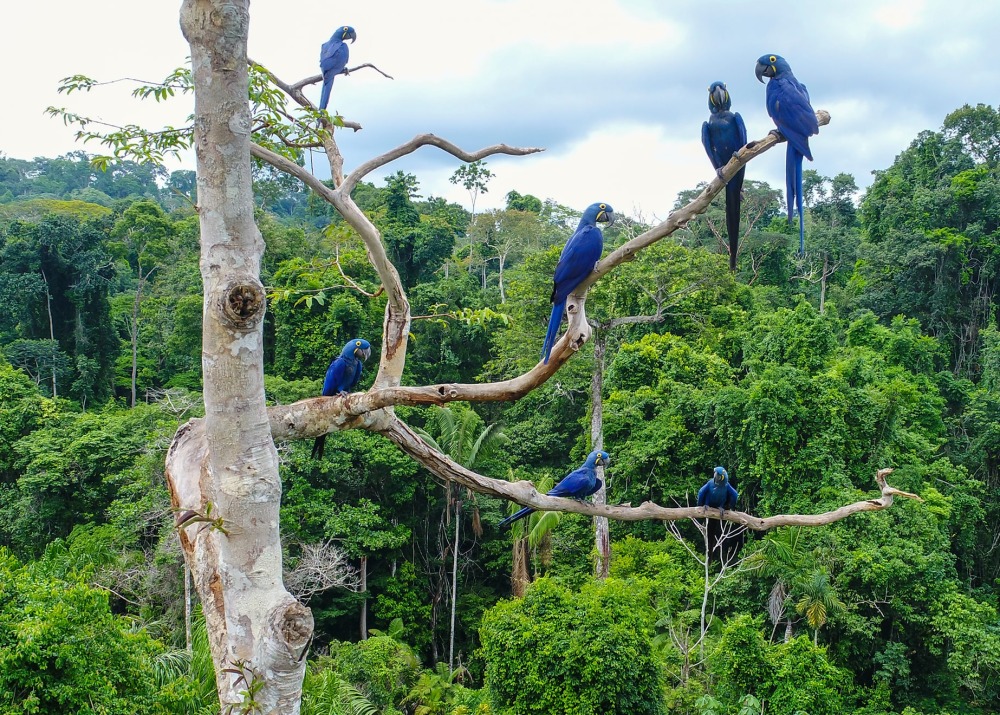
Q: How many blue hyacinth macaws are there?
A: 7